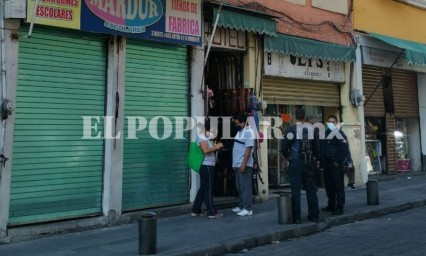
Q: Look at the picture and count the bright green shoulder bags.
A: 1